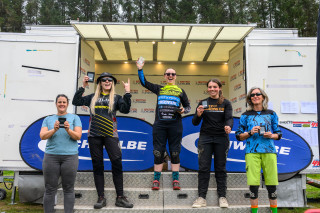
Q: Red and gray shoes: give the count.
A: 2